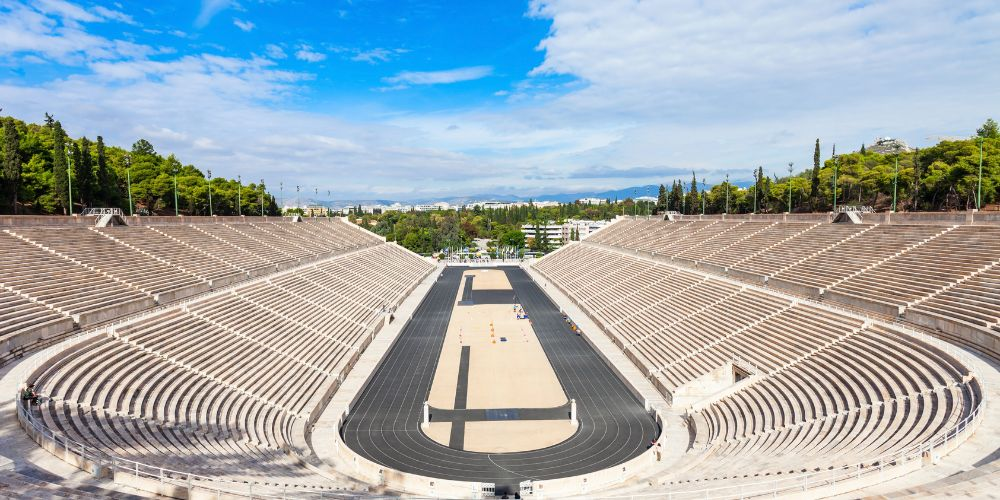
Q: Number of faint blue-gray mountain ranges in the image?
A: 1